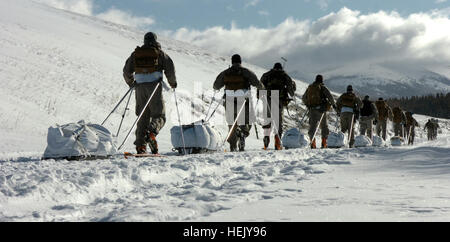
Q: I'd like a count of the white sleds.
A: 7